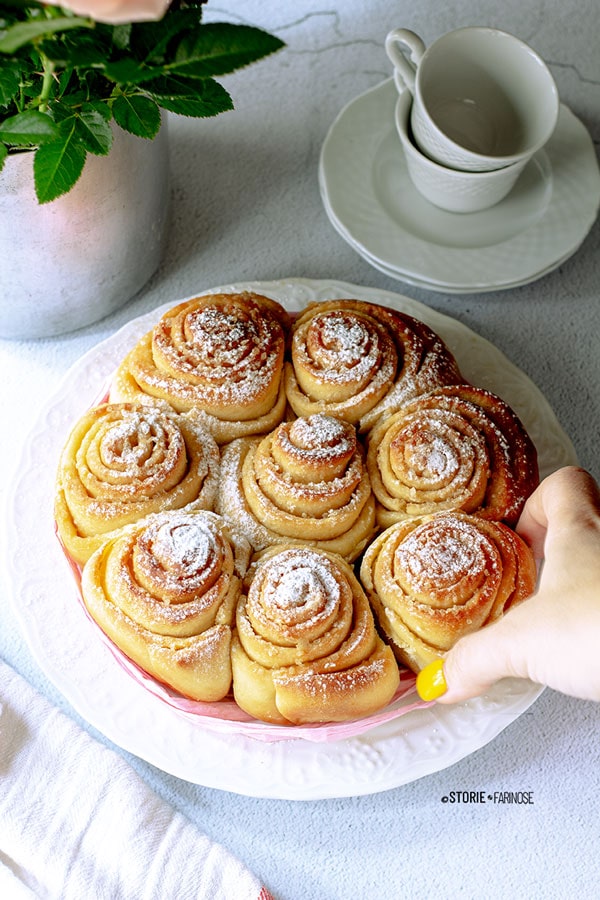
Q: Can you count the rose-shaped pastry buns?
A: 8